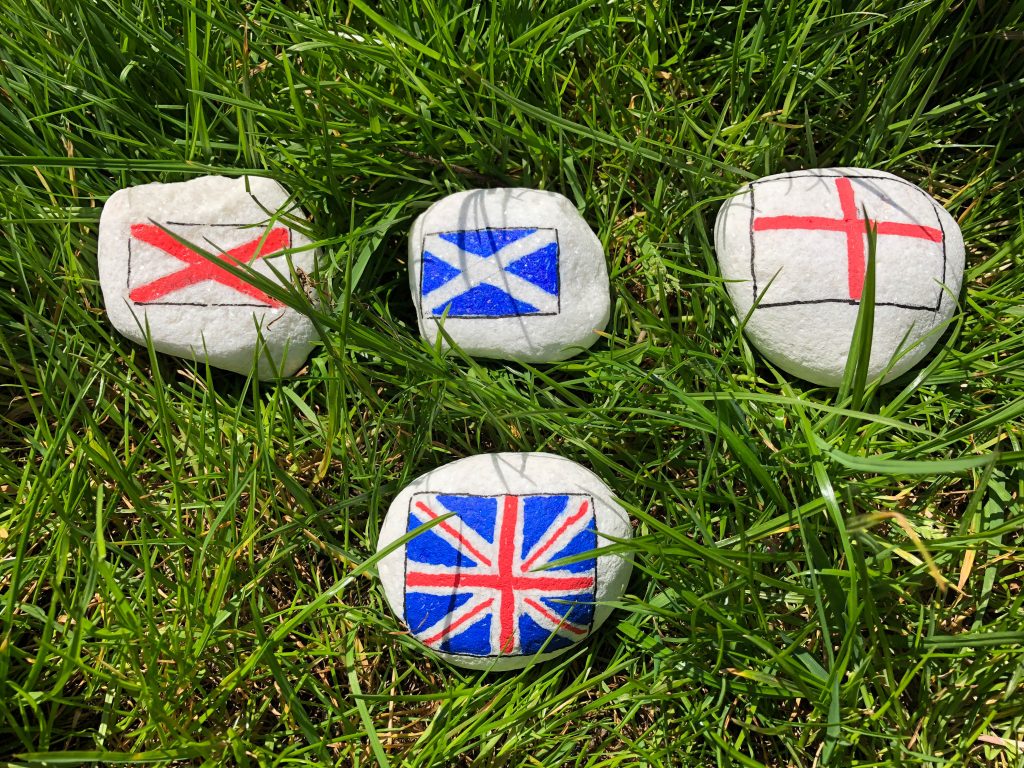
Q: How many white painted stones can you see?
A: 4